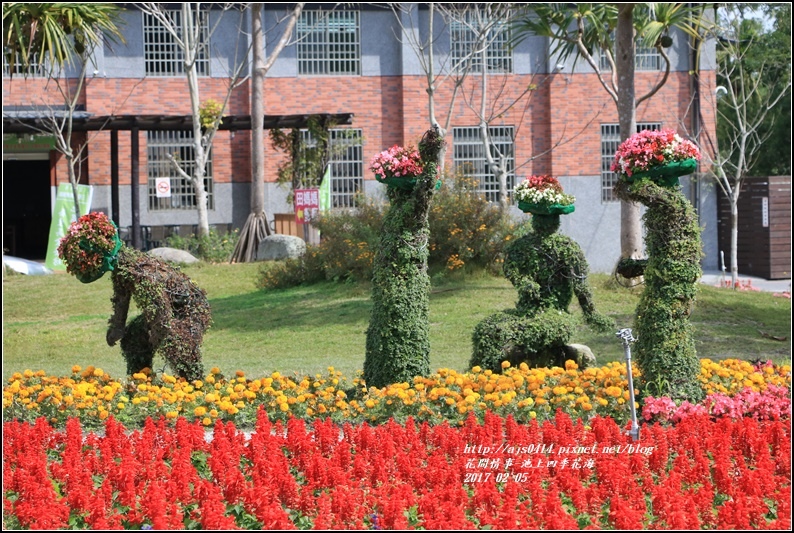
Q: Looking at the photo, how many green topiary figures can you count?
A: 4